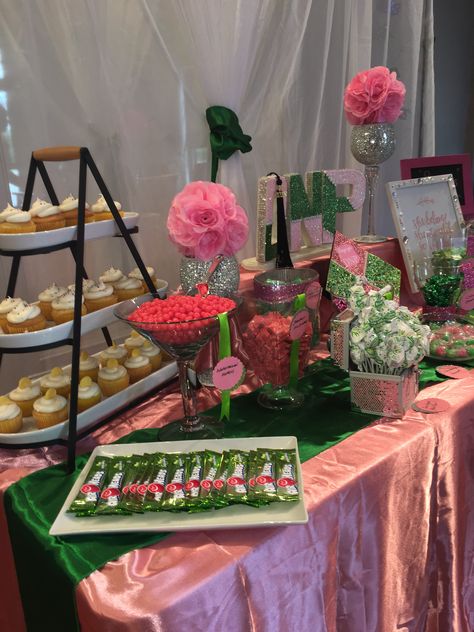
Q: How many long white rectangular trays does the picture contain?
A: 4